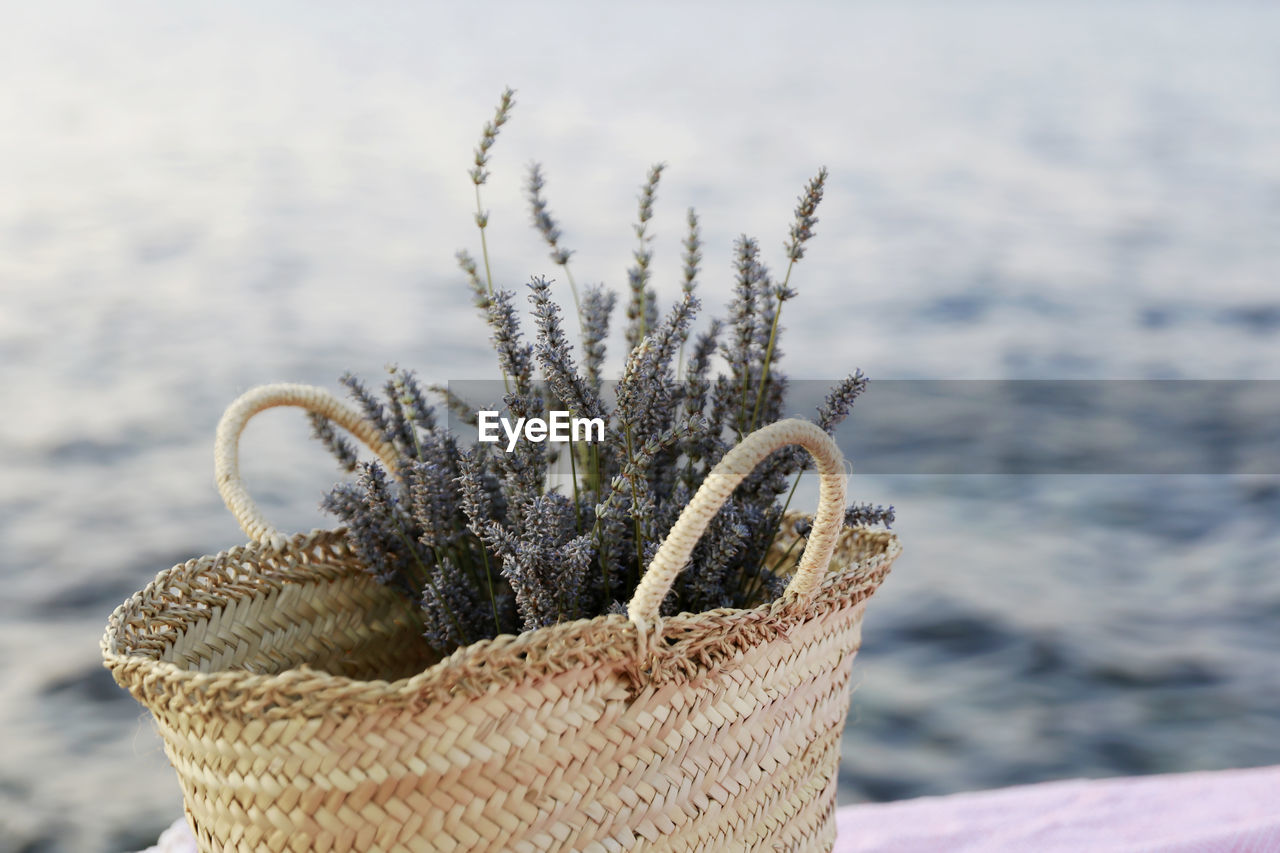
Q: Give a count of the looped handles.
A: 2